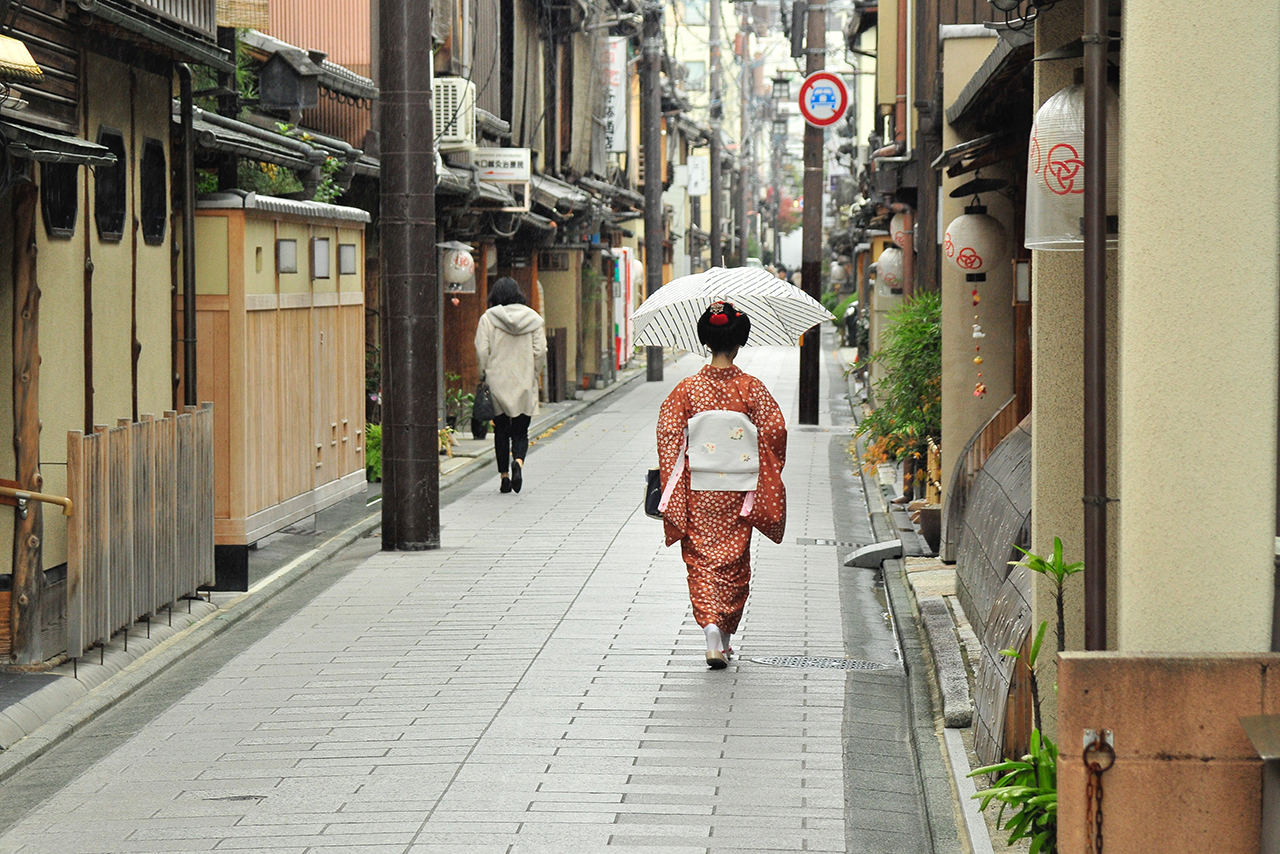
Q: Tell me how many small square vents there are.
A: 3